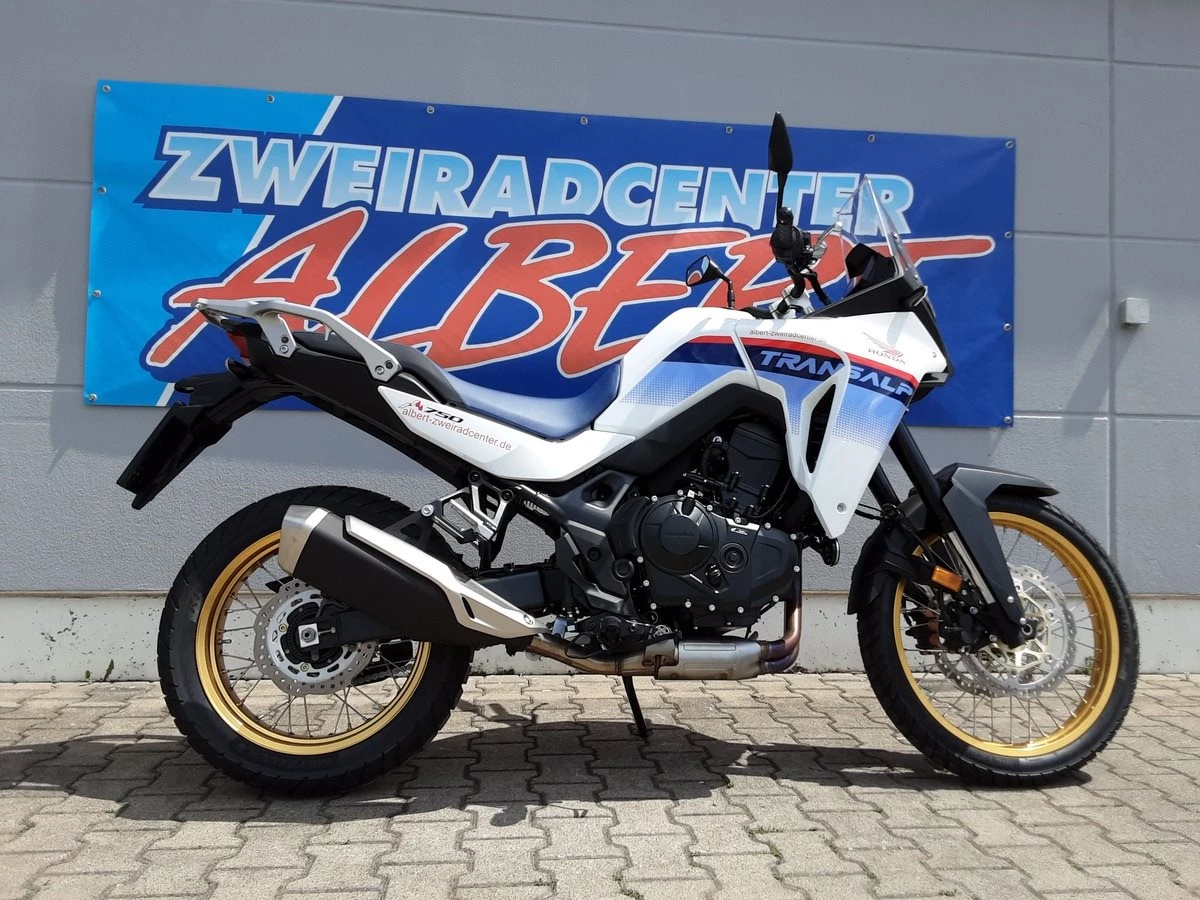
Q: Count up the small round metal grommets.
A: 13